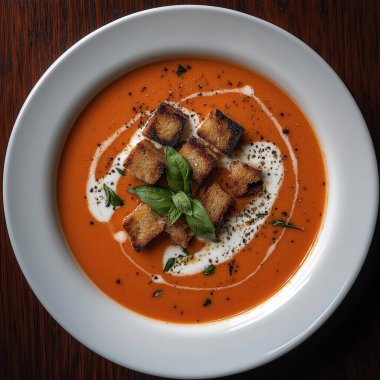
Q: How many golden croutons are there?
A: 8